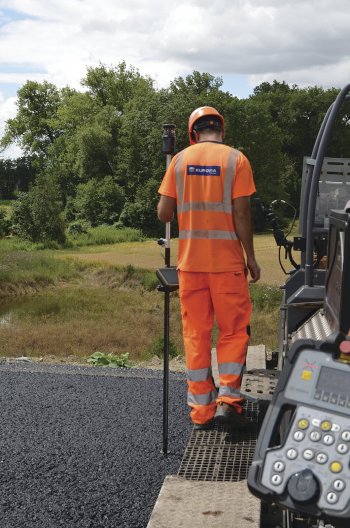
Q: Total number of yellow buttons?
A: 3